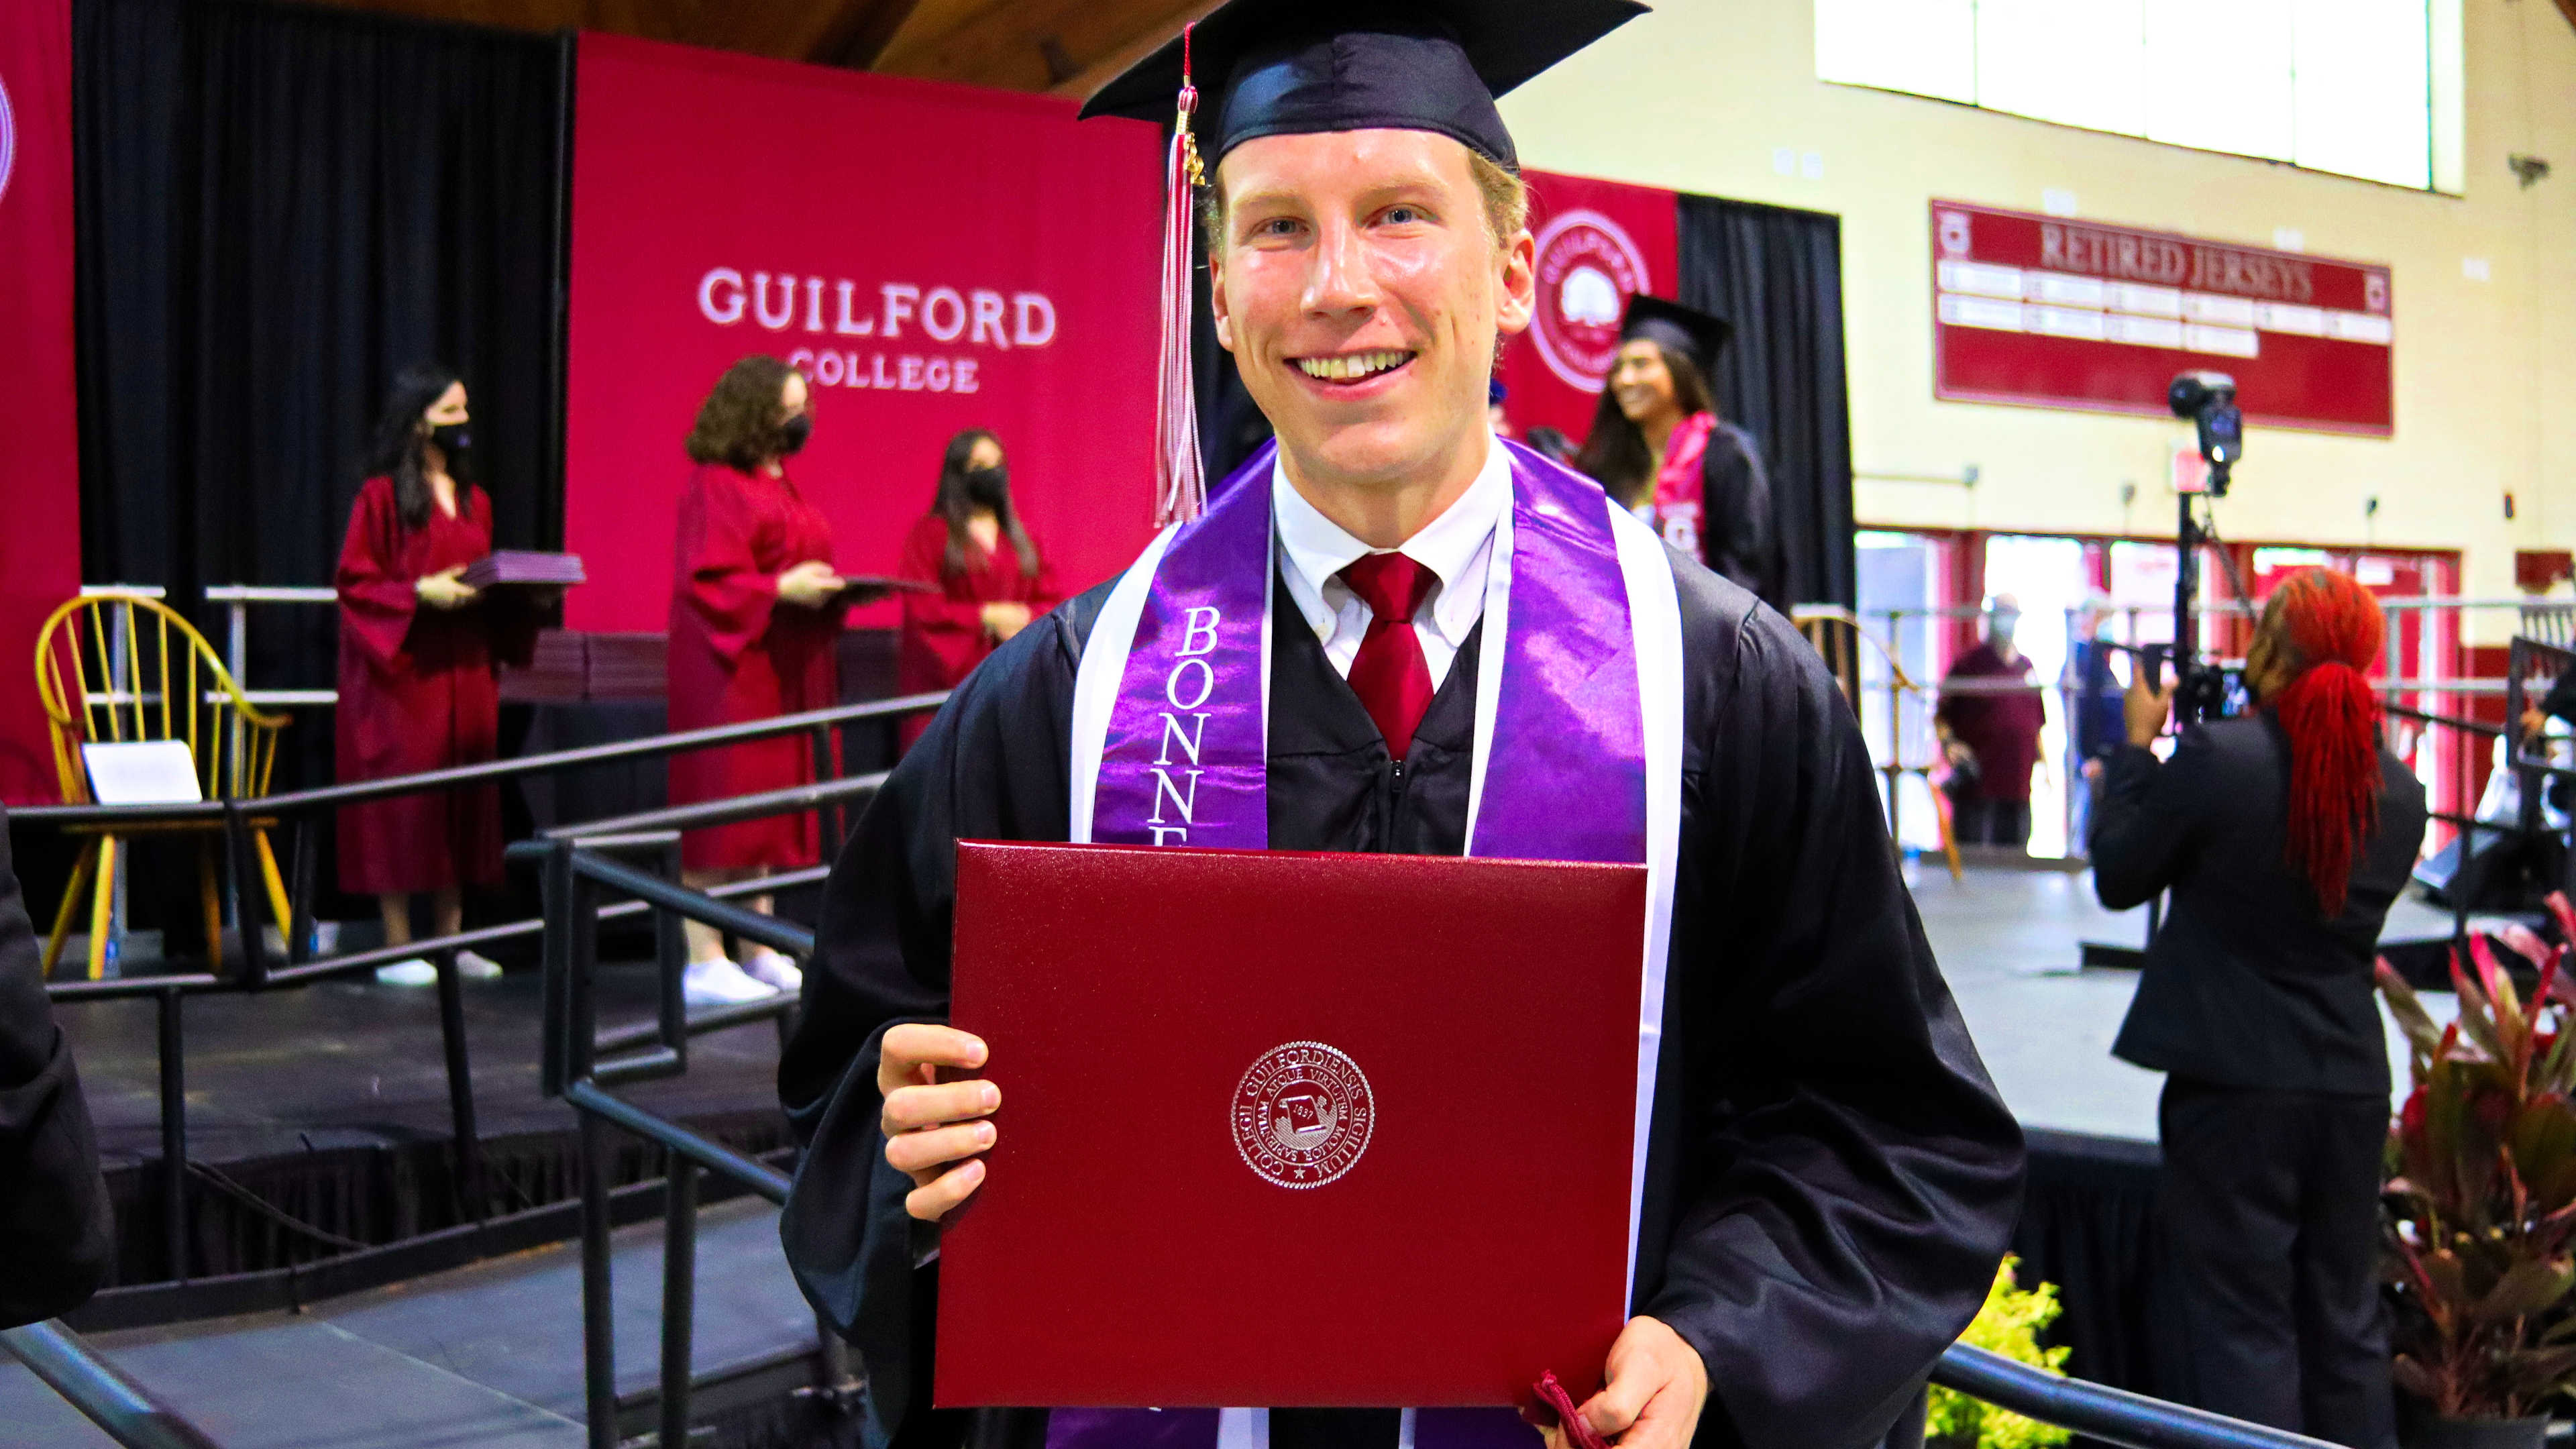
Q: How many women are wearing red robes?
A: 3